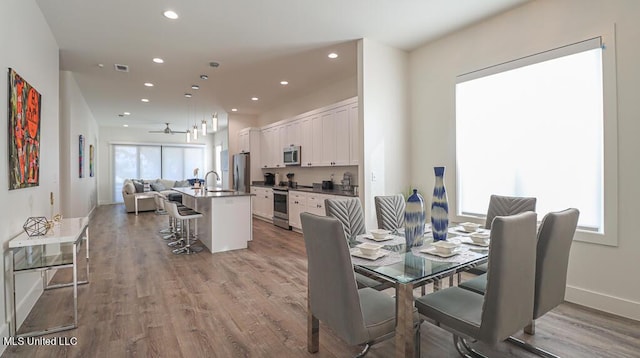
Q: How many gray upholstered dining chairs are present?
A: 6